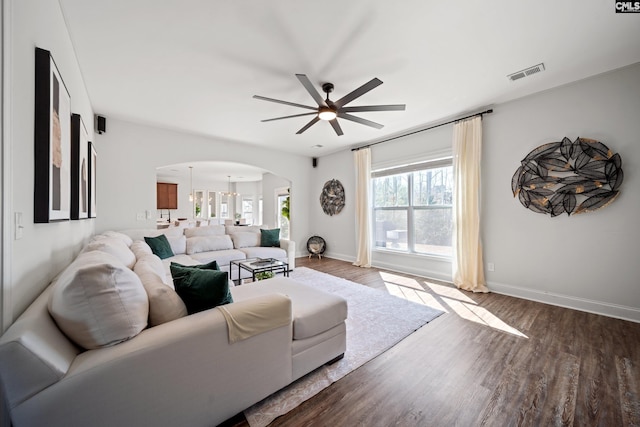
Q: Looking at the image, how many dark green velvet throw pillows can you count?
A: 4